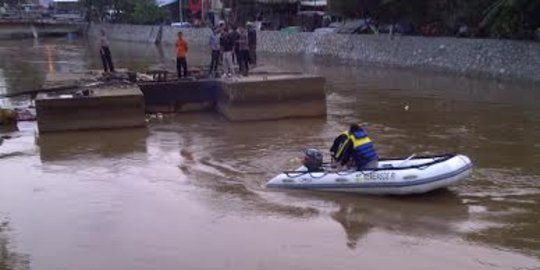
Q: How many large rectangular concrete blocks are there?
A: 2